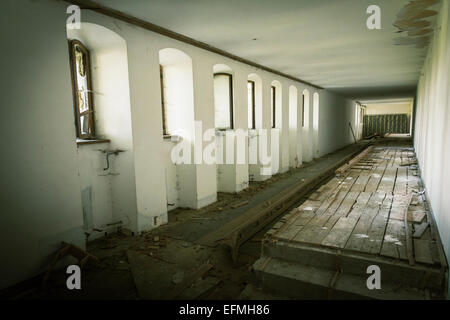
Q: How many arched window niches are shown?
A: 8